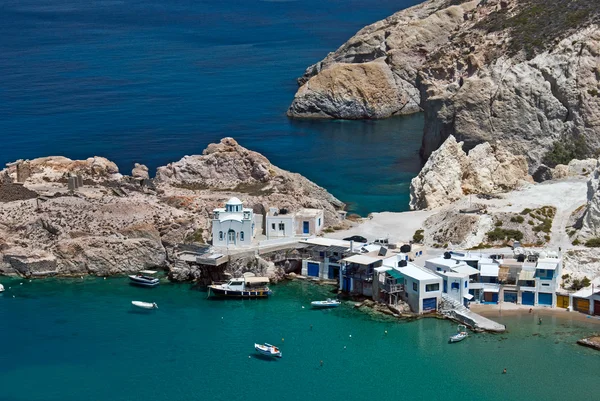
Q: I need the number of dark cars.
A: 1